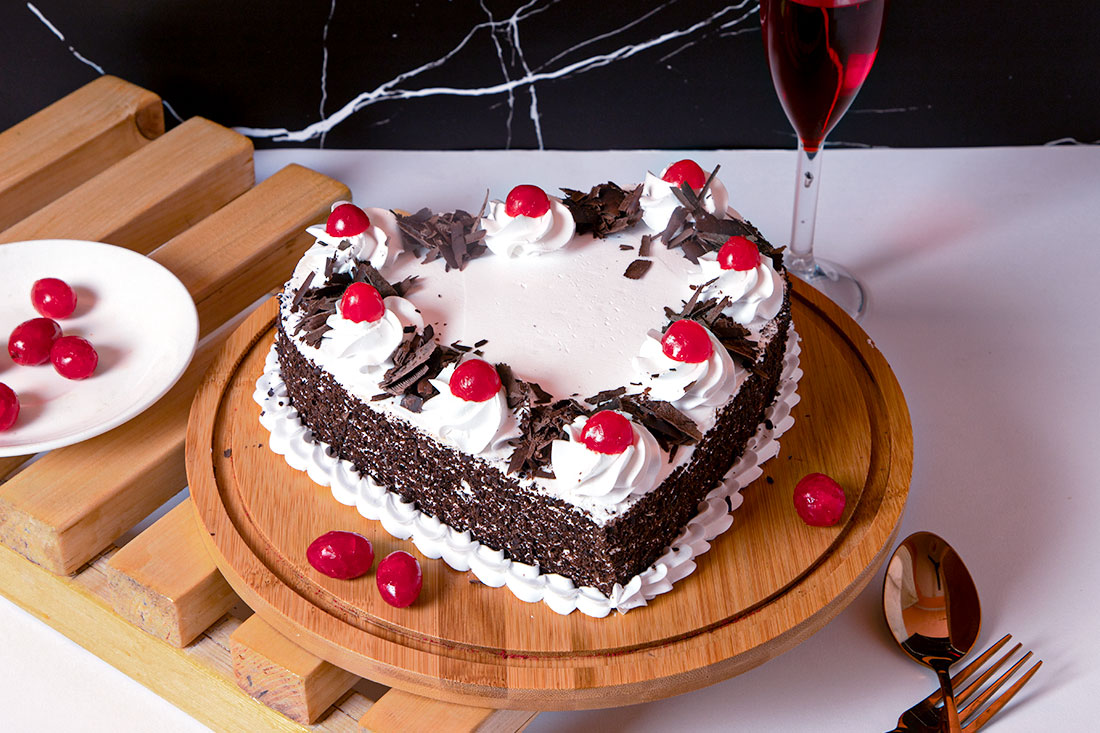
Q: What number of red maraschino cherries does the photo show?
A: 15